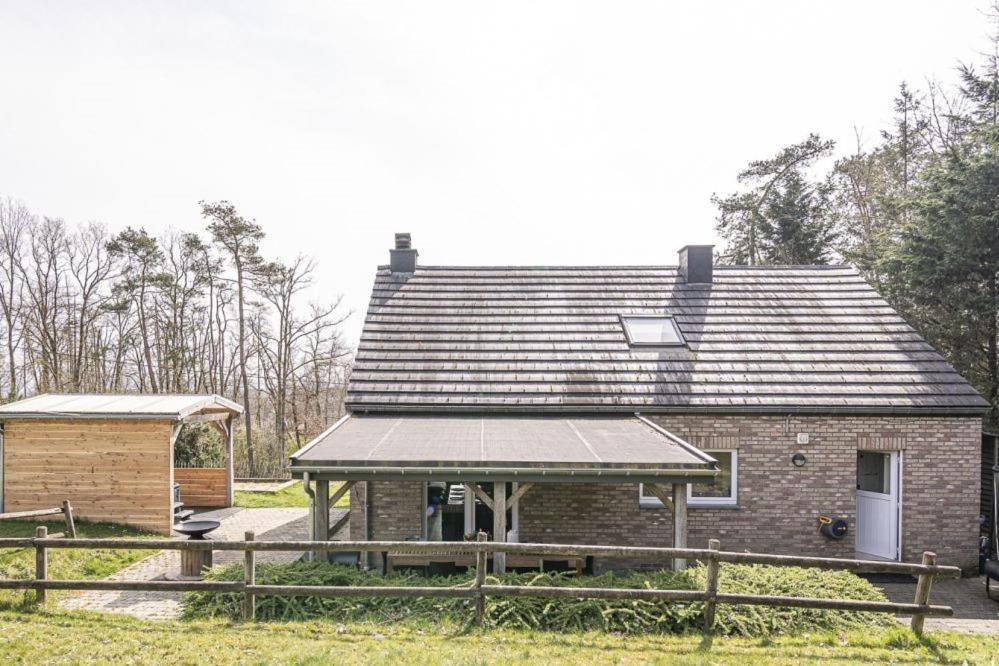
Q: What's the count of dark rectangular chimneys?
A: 2